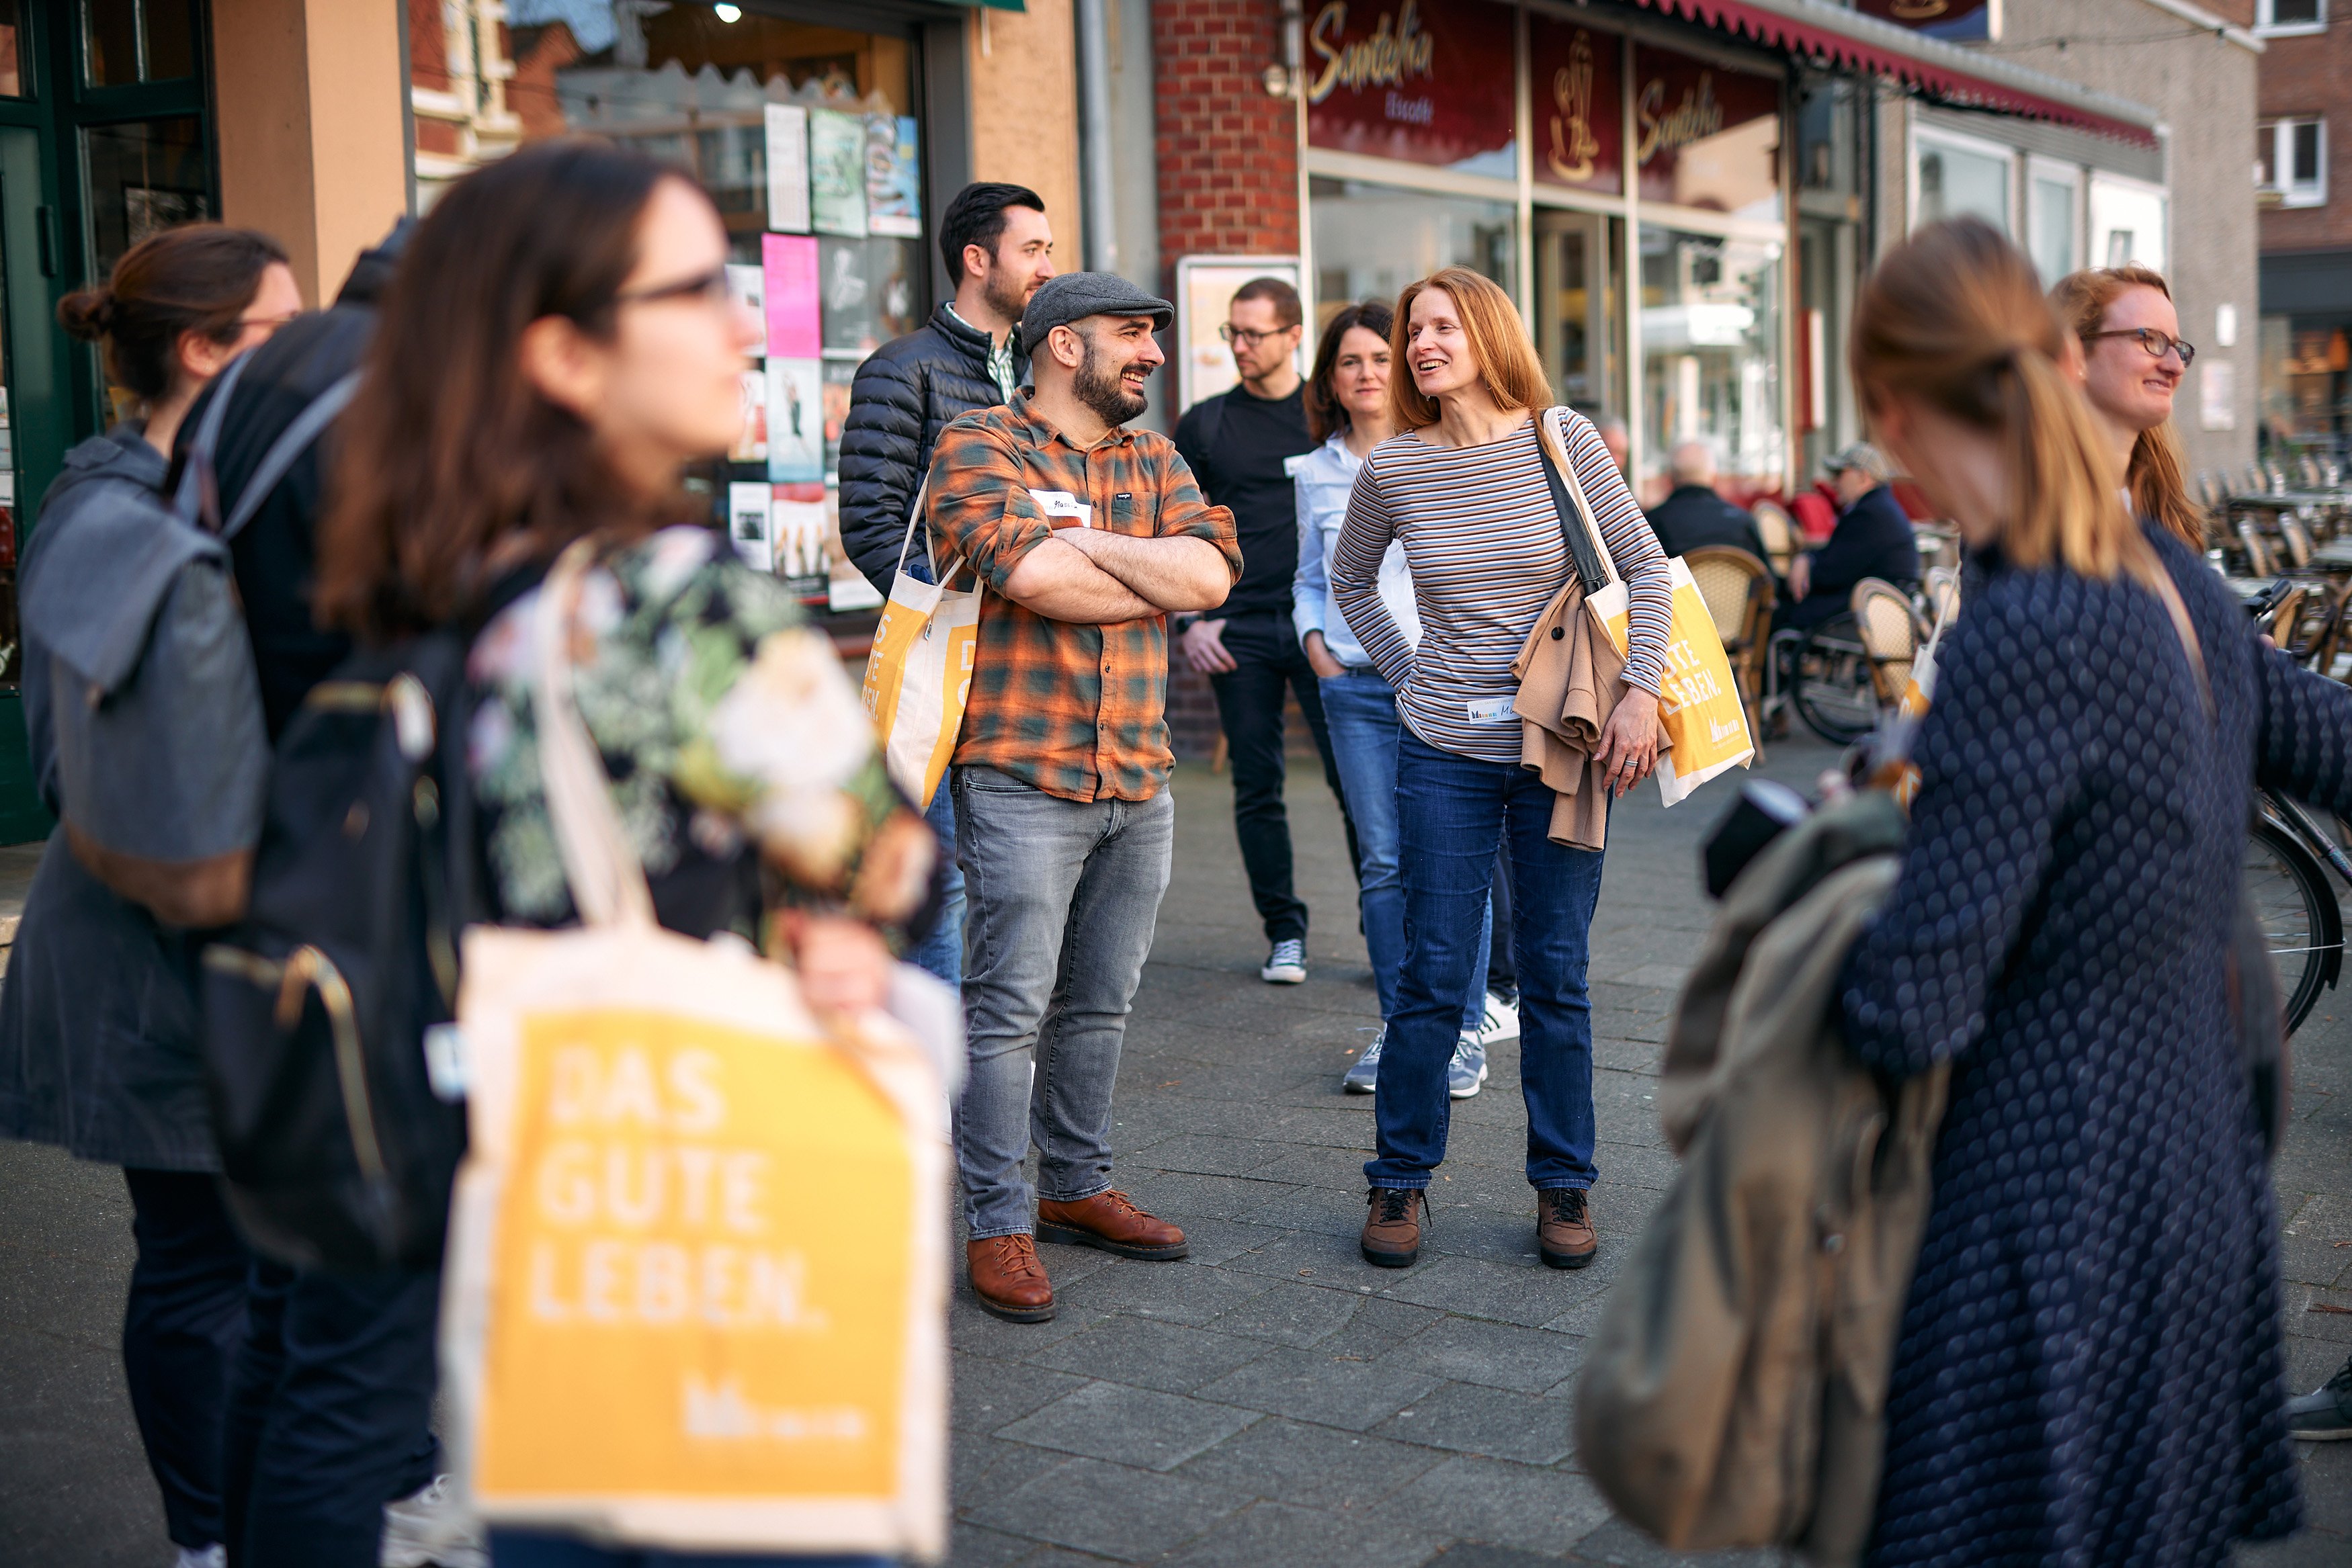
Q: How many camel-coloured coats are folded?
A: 1